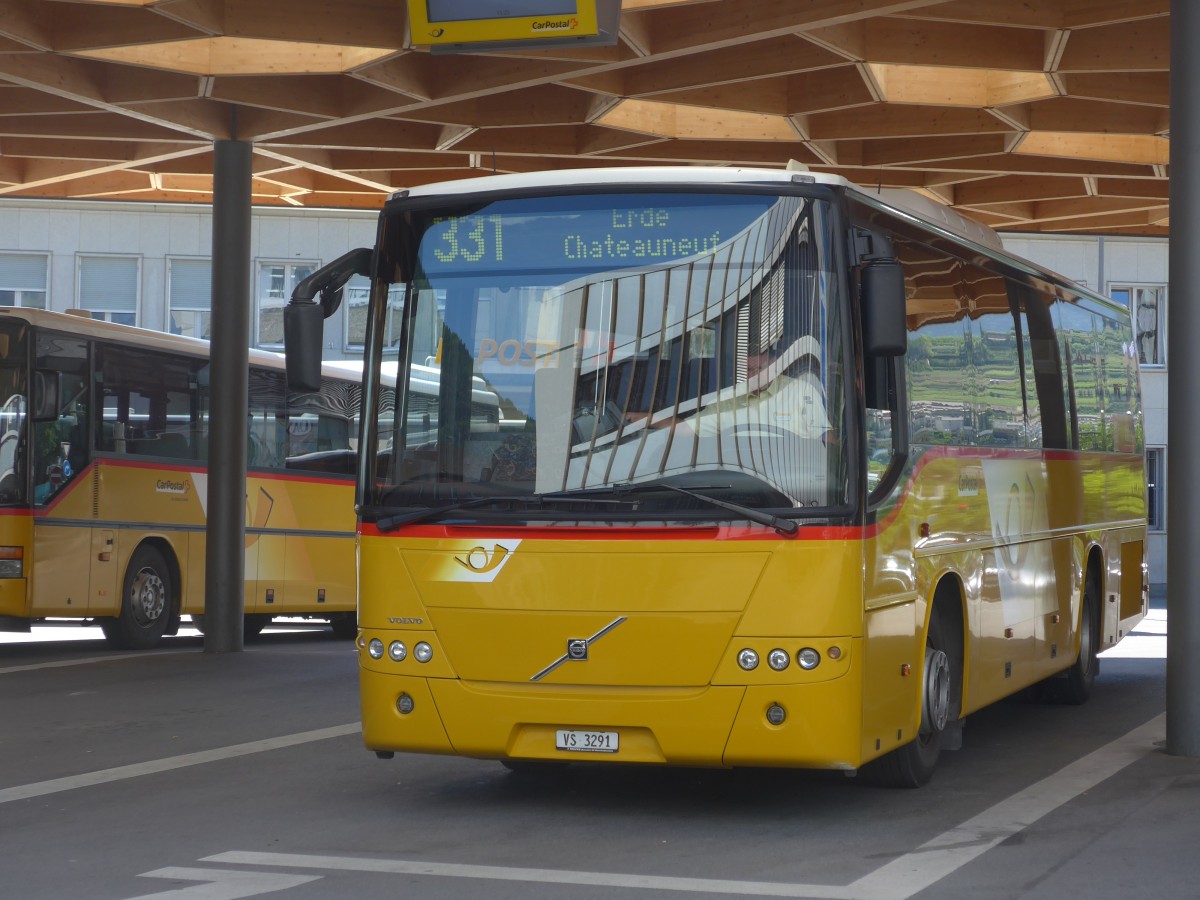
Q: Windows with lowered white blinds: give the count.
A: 3